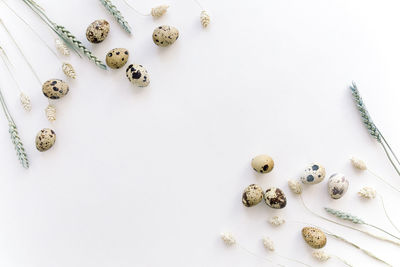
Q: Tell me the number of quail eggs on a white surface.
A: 12